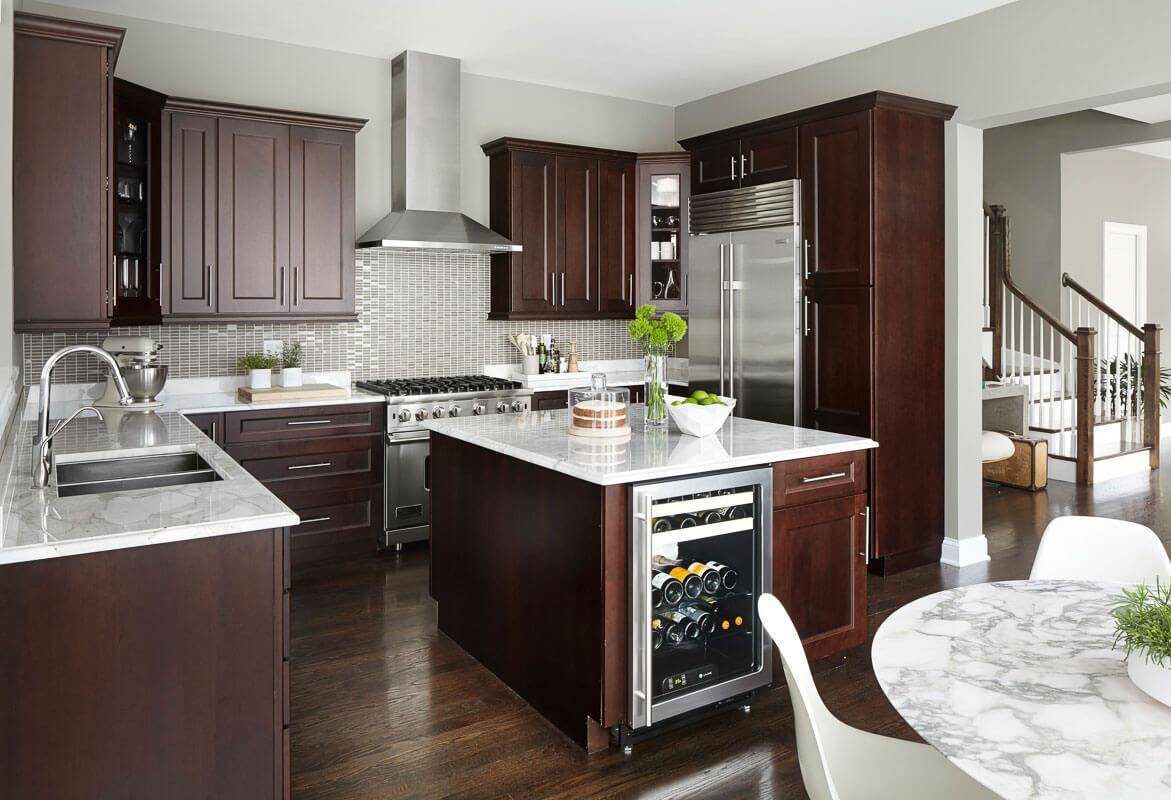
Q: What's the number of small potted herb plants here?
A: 2